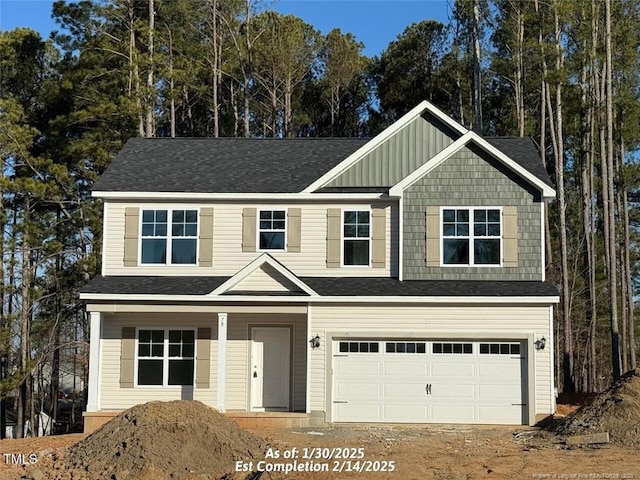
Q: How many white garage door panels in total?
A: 12